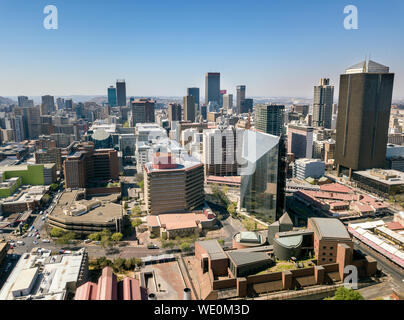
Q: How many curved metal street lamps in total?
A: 0